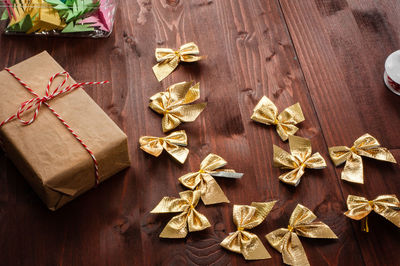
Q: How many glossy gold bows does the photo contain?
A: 11